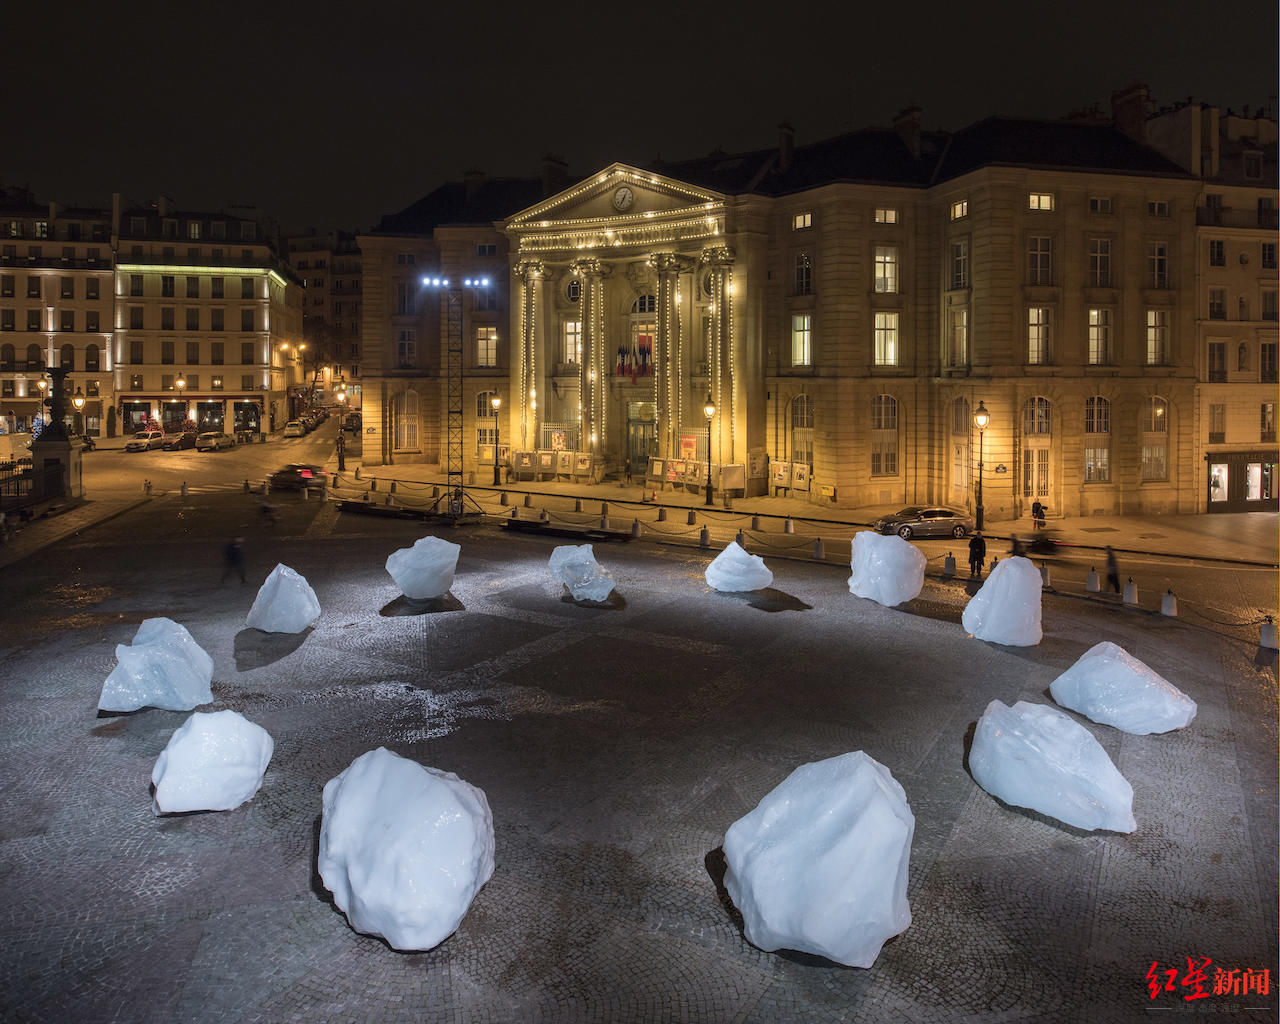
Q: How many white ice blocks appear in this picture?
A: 12